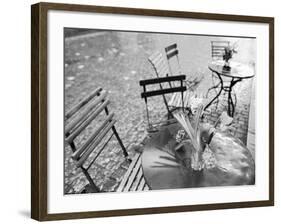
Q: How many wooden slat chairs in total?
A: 5